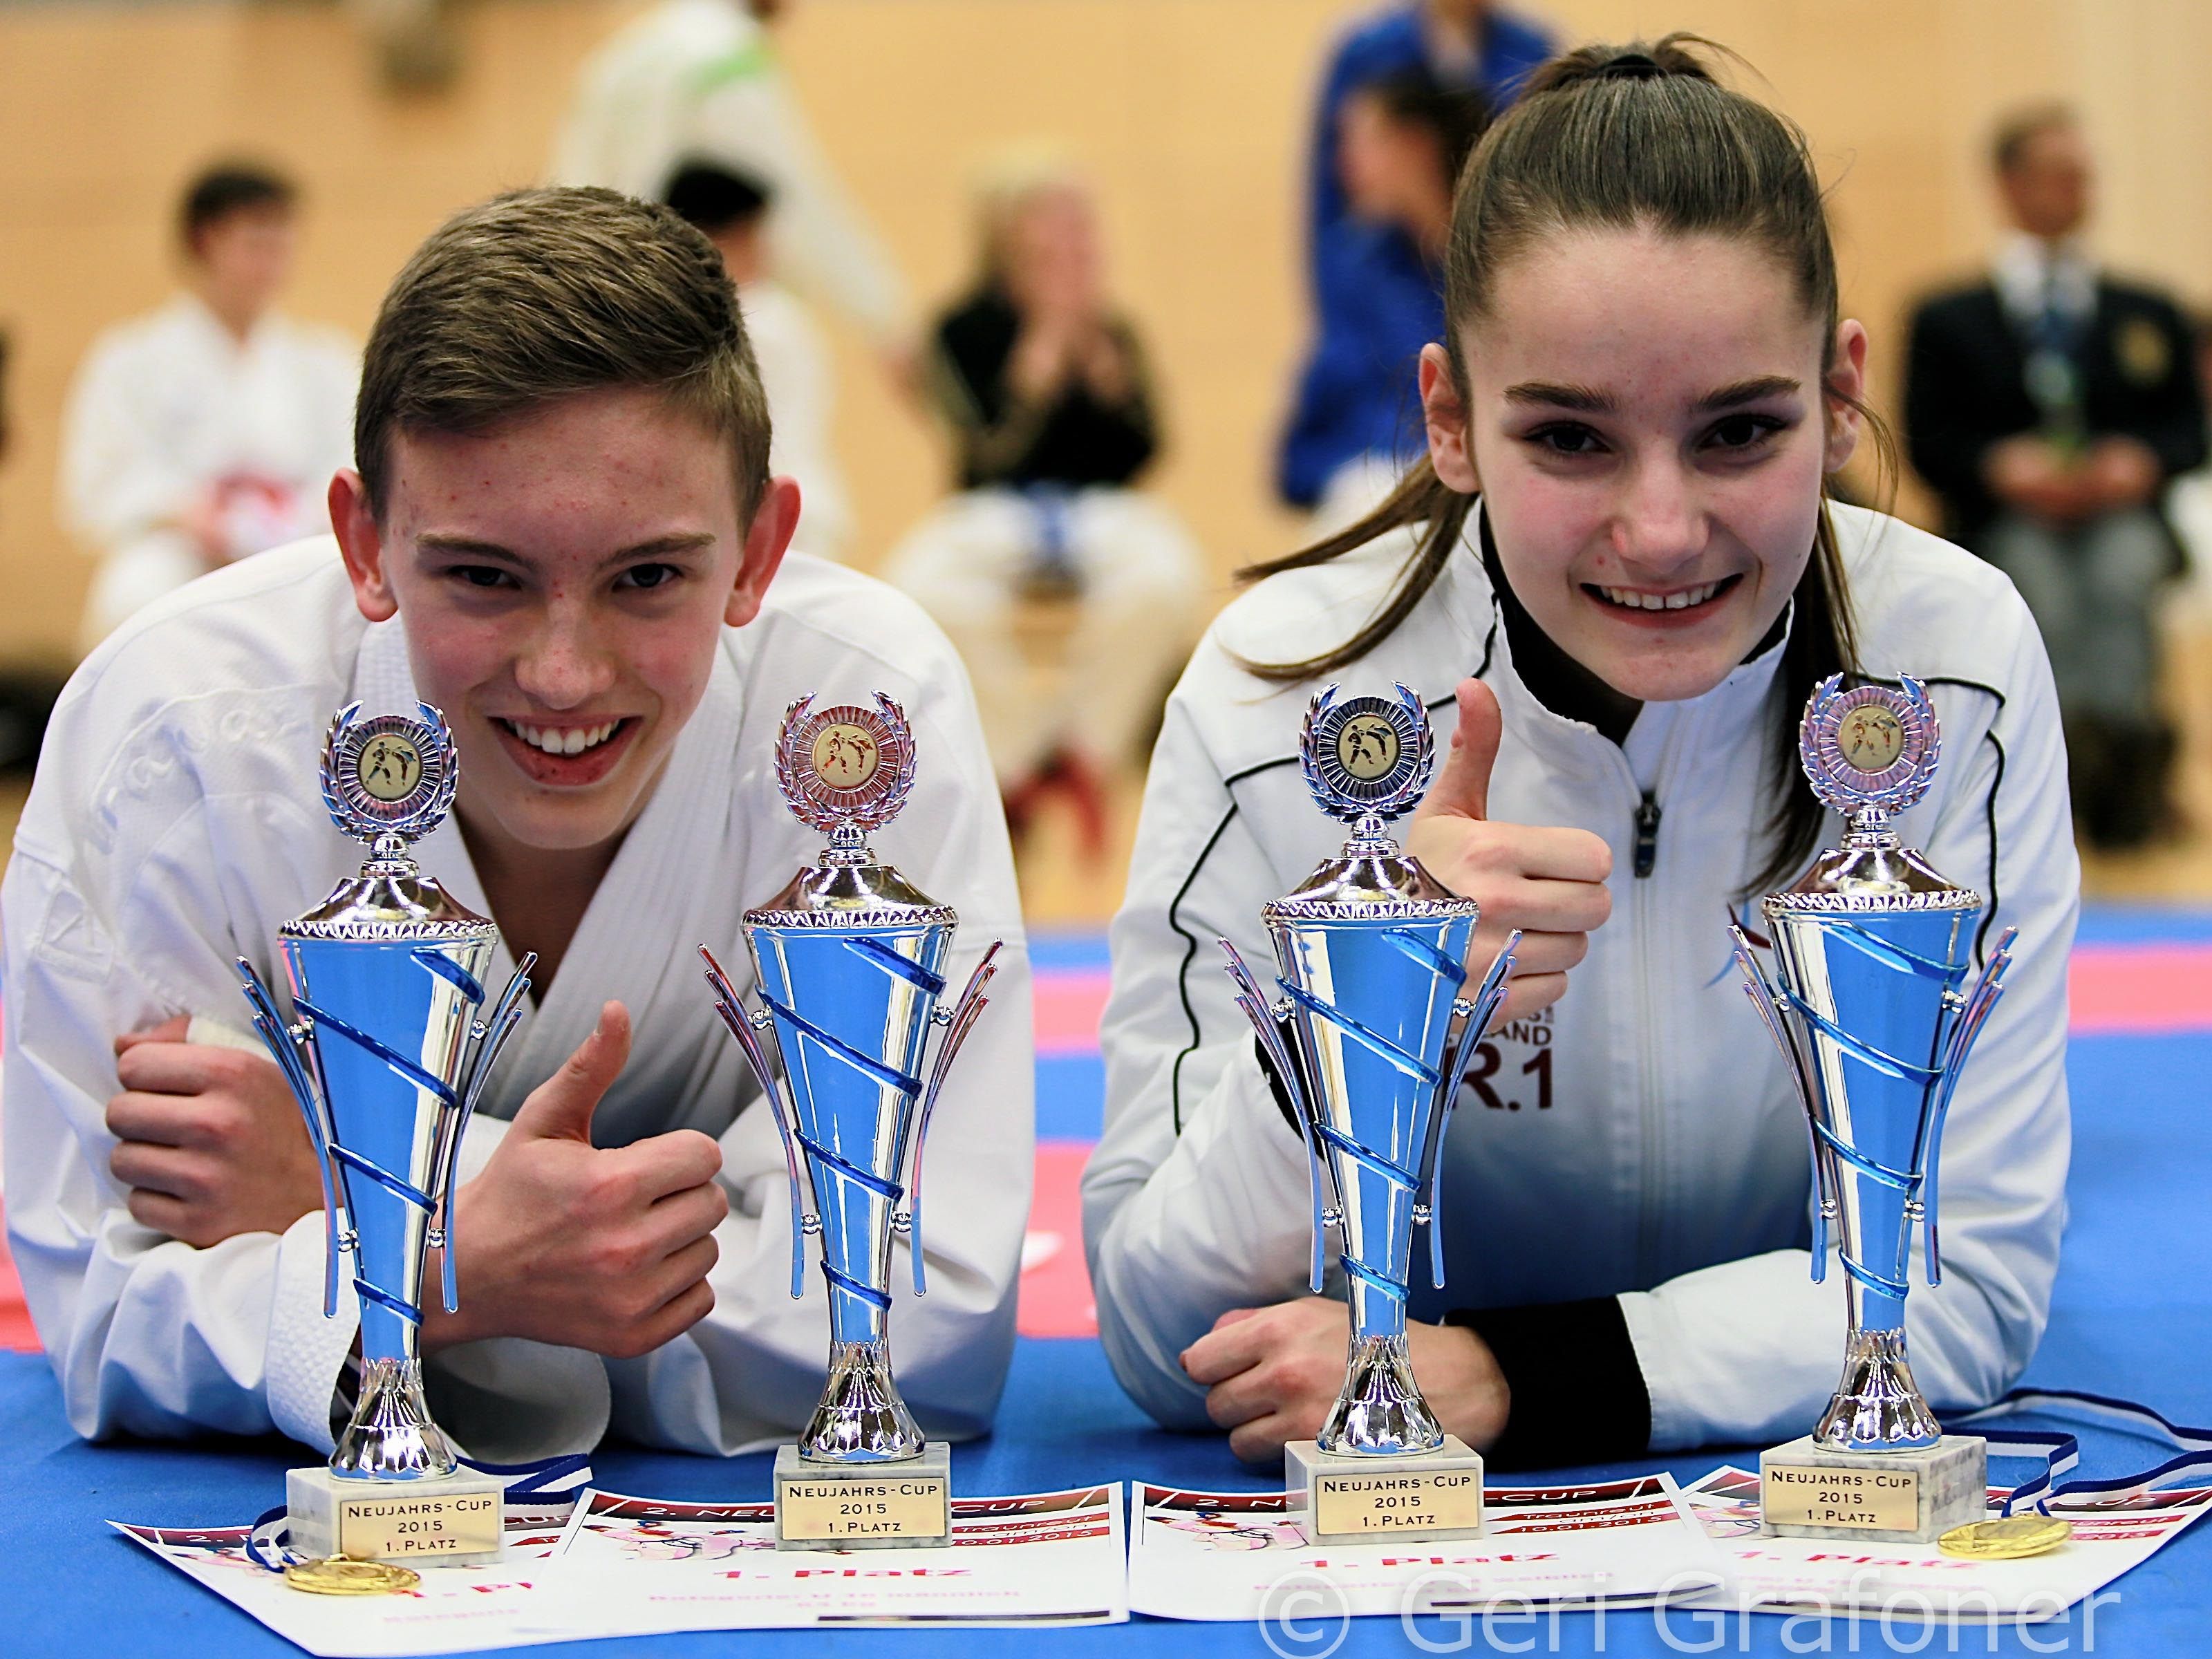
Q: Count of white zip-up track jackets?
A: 1